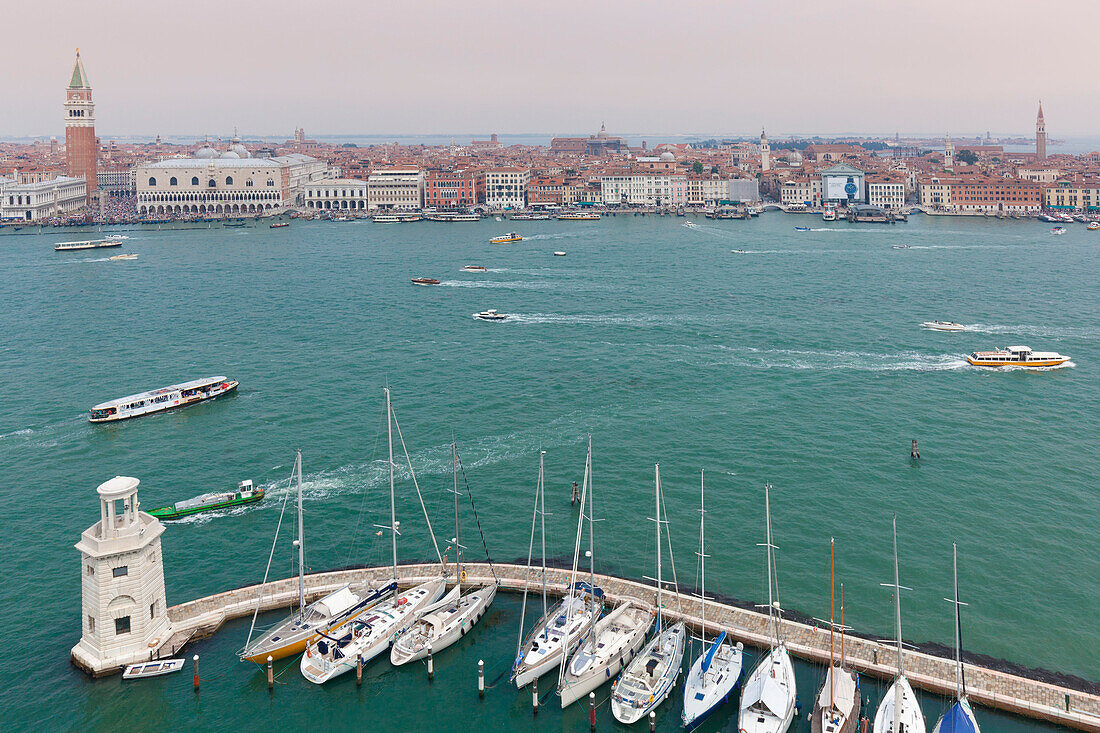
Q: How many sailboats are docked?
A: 11